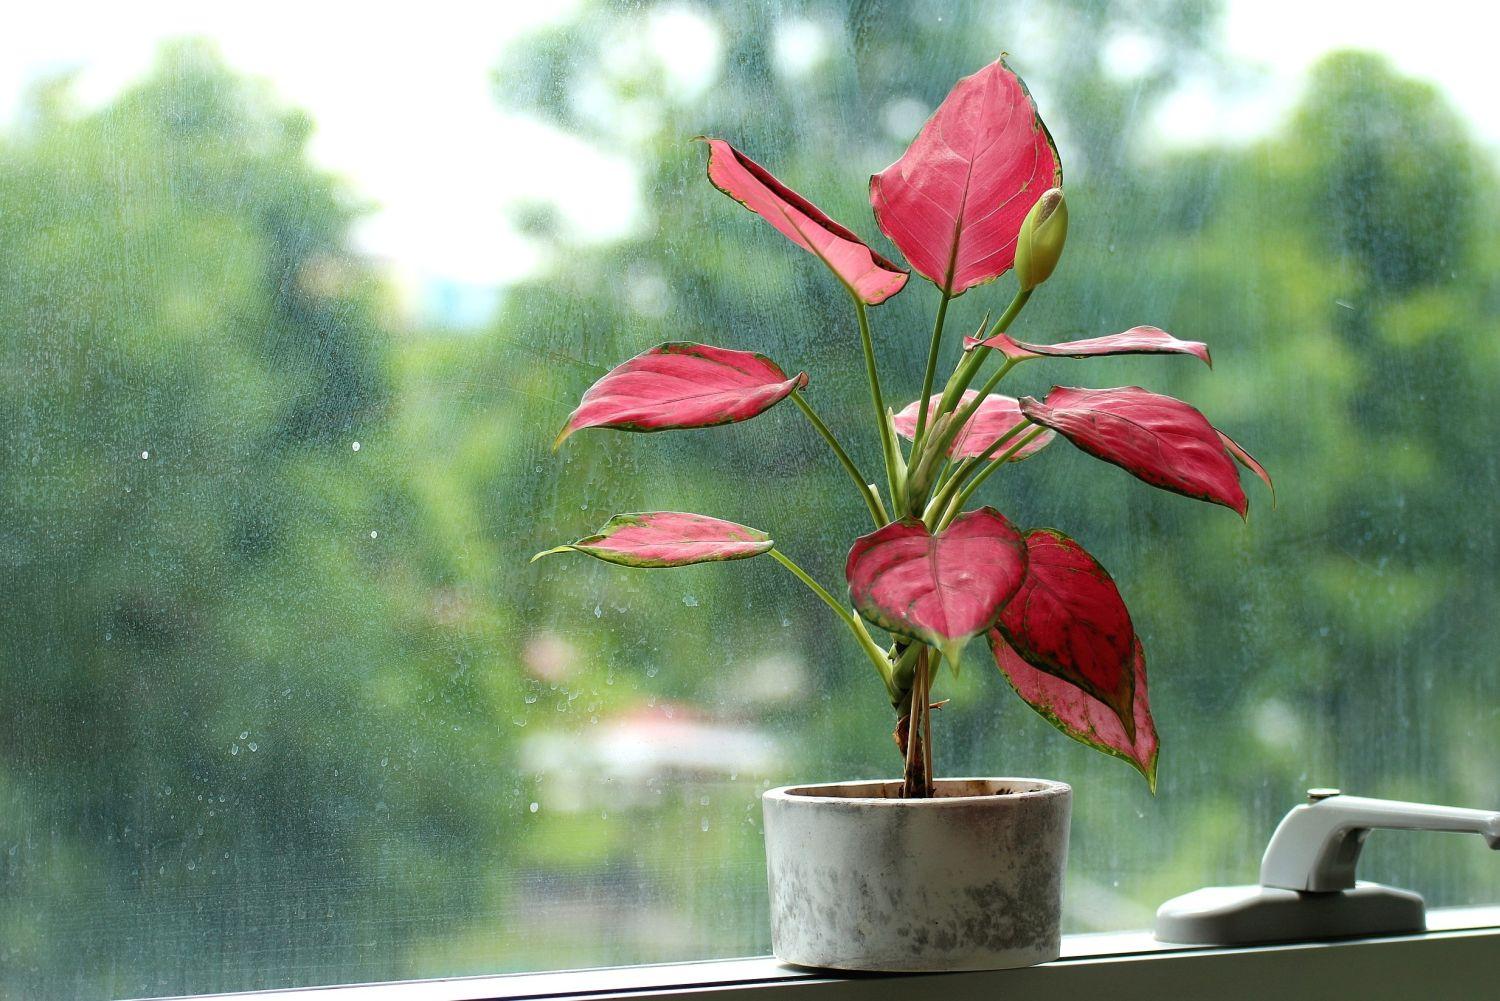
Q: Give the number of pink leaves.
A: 11